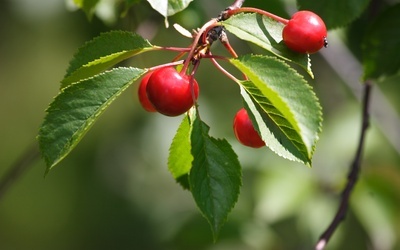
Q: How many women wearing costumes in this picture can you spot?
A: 0